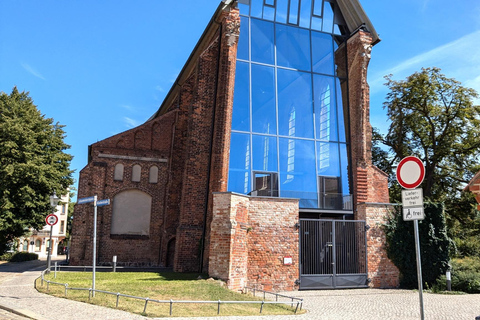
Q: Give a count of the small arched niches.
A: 3